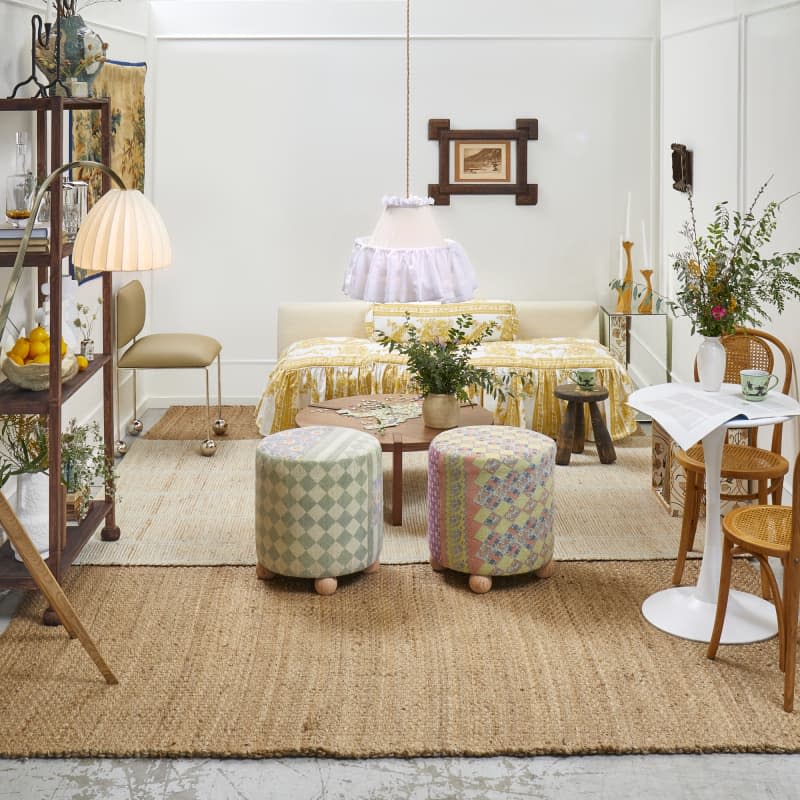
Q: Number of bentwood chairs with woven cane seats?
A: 2